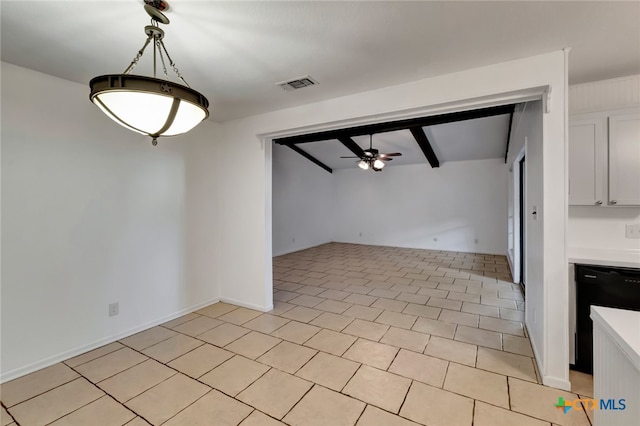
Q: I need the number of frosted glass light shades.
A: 3